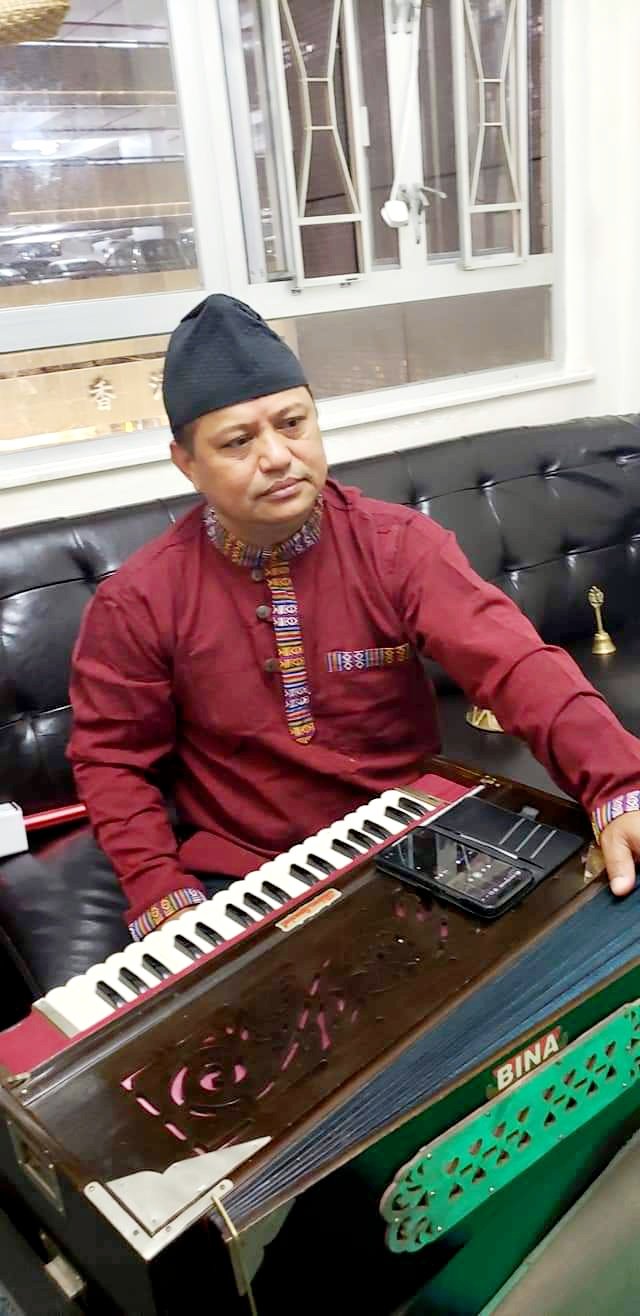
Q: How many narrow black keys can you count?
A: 15